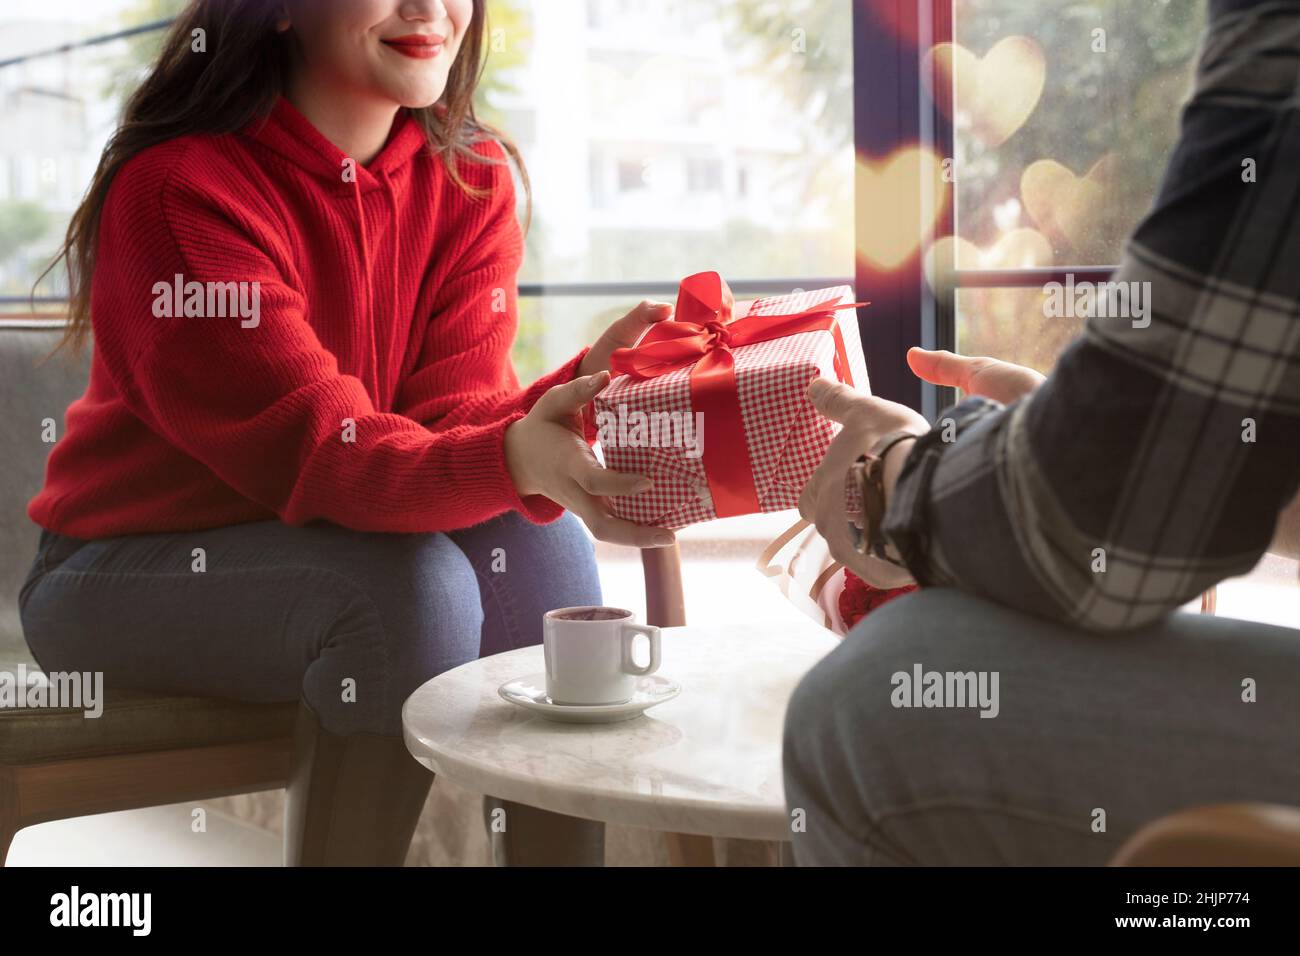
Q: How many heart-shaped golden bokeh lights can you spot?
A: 4